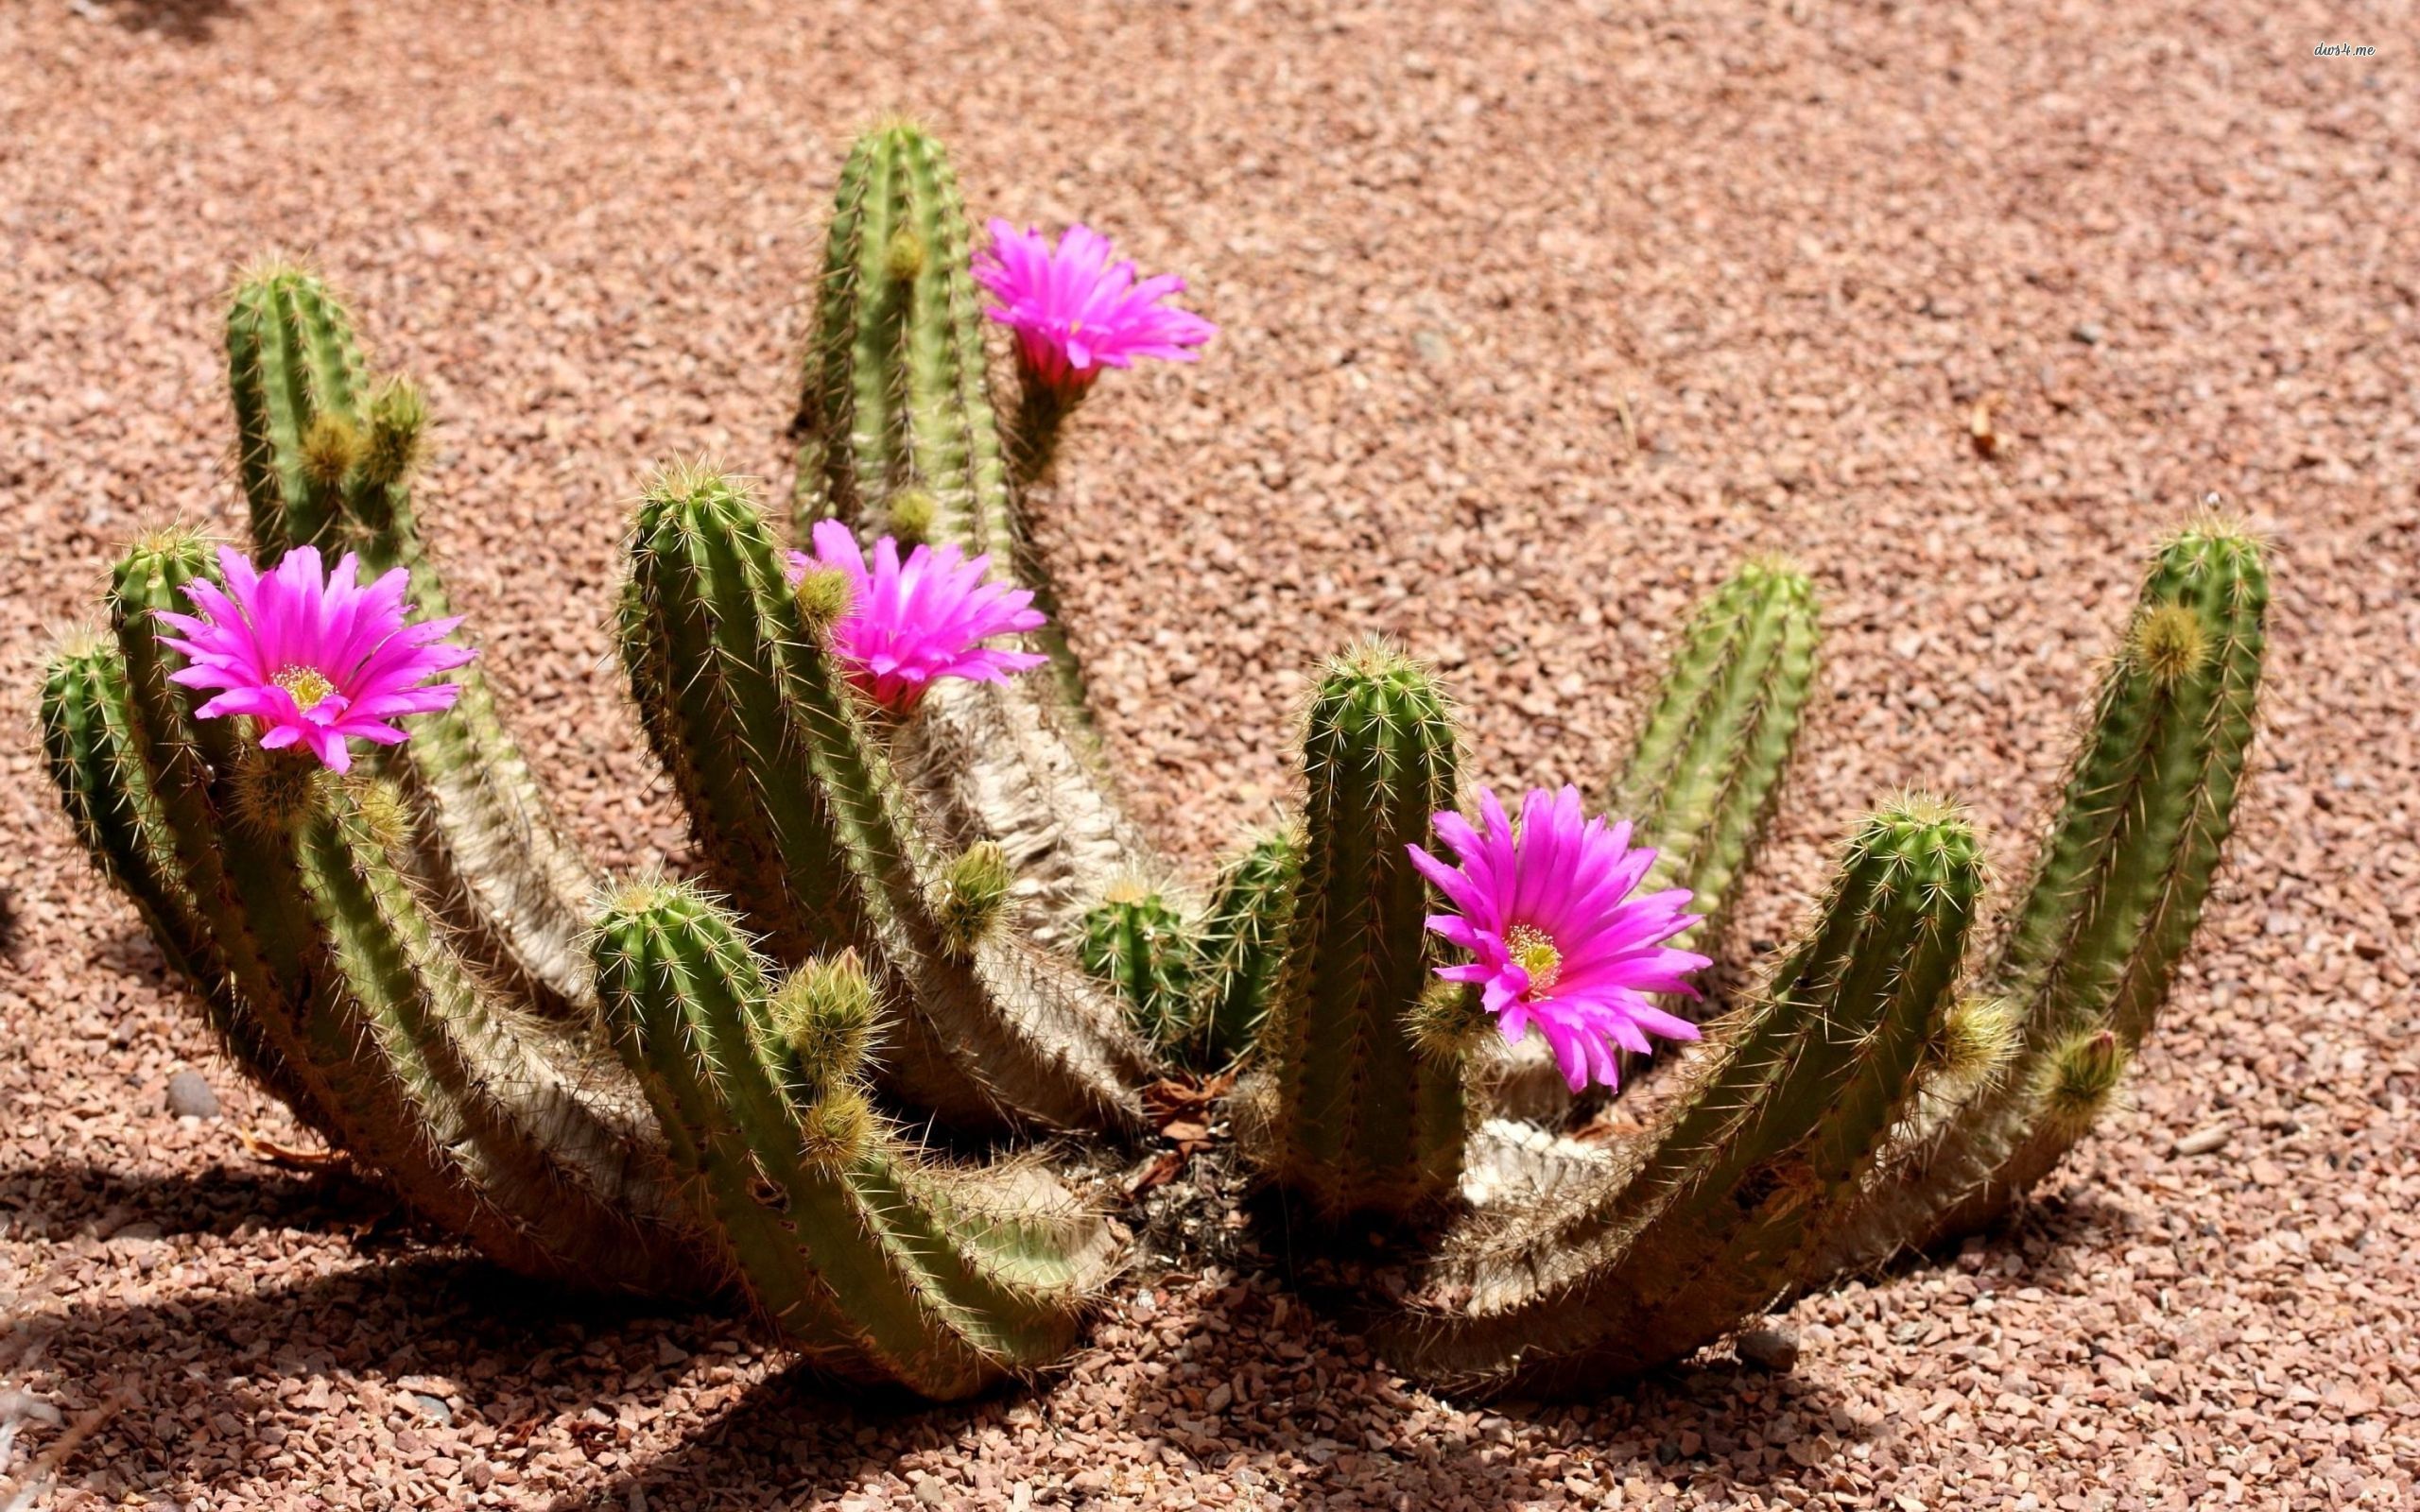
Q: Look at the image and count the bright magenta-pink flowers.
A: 4